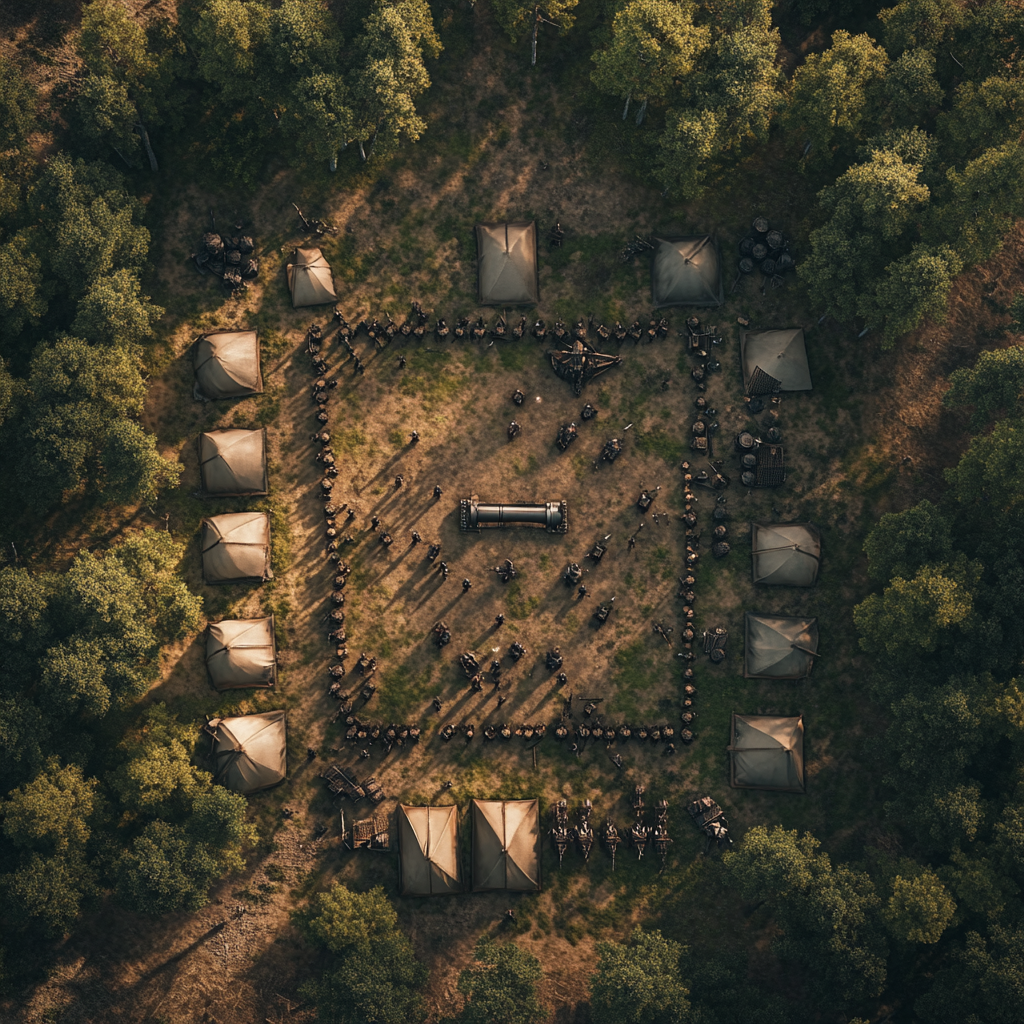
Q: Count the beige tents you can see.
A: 14